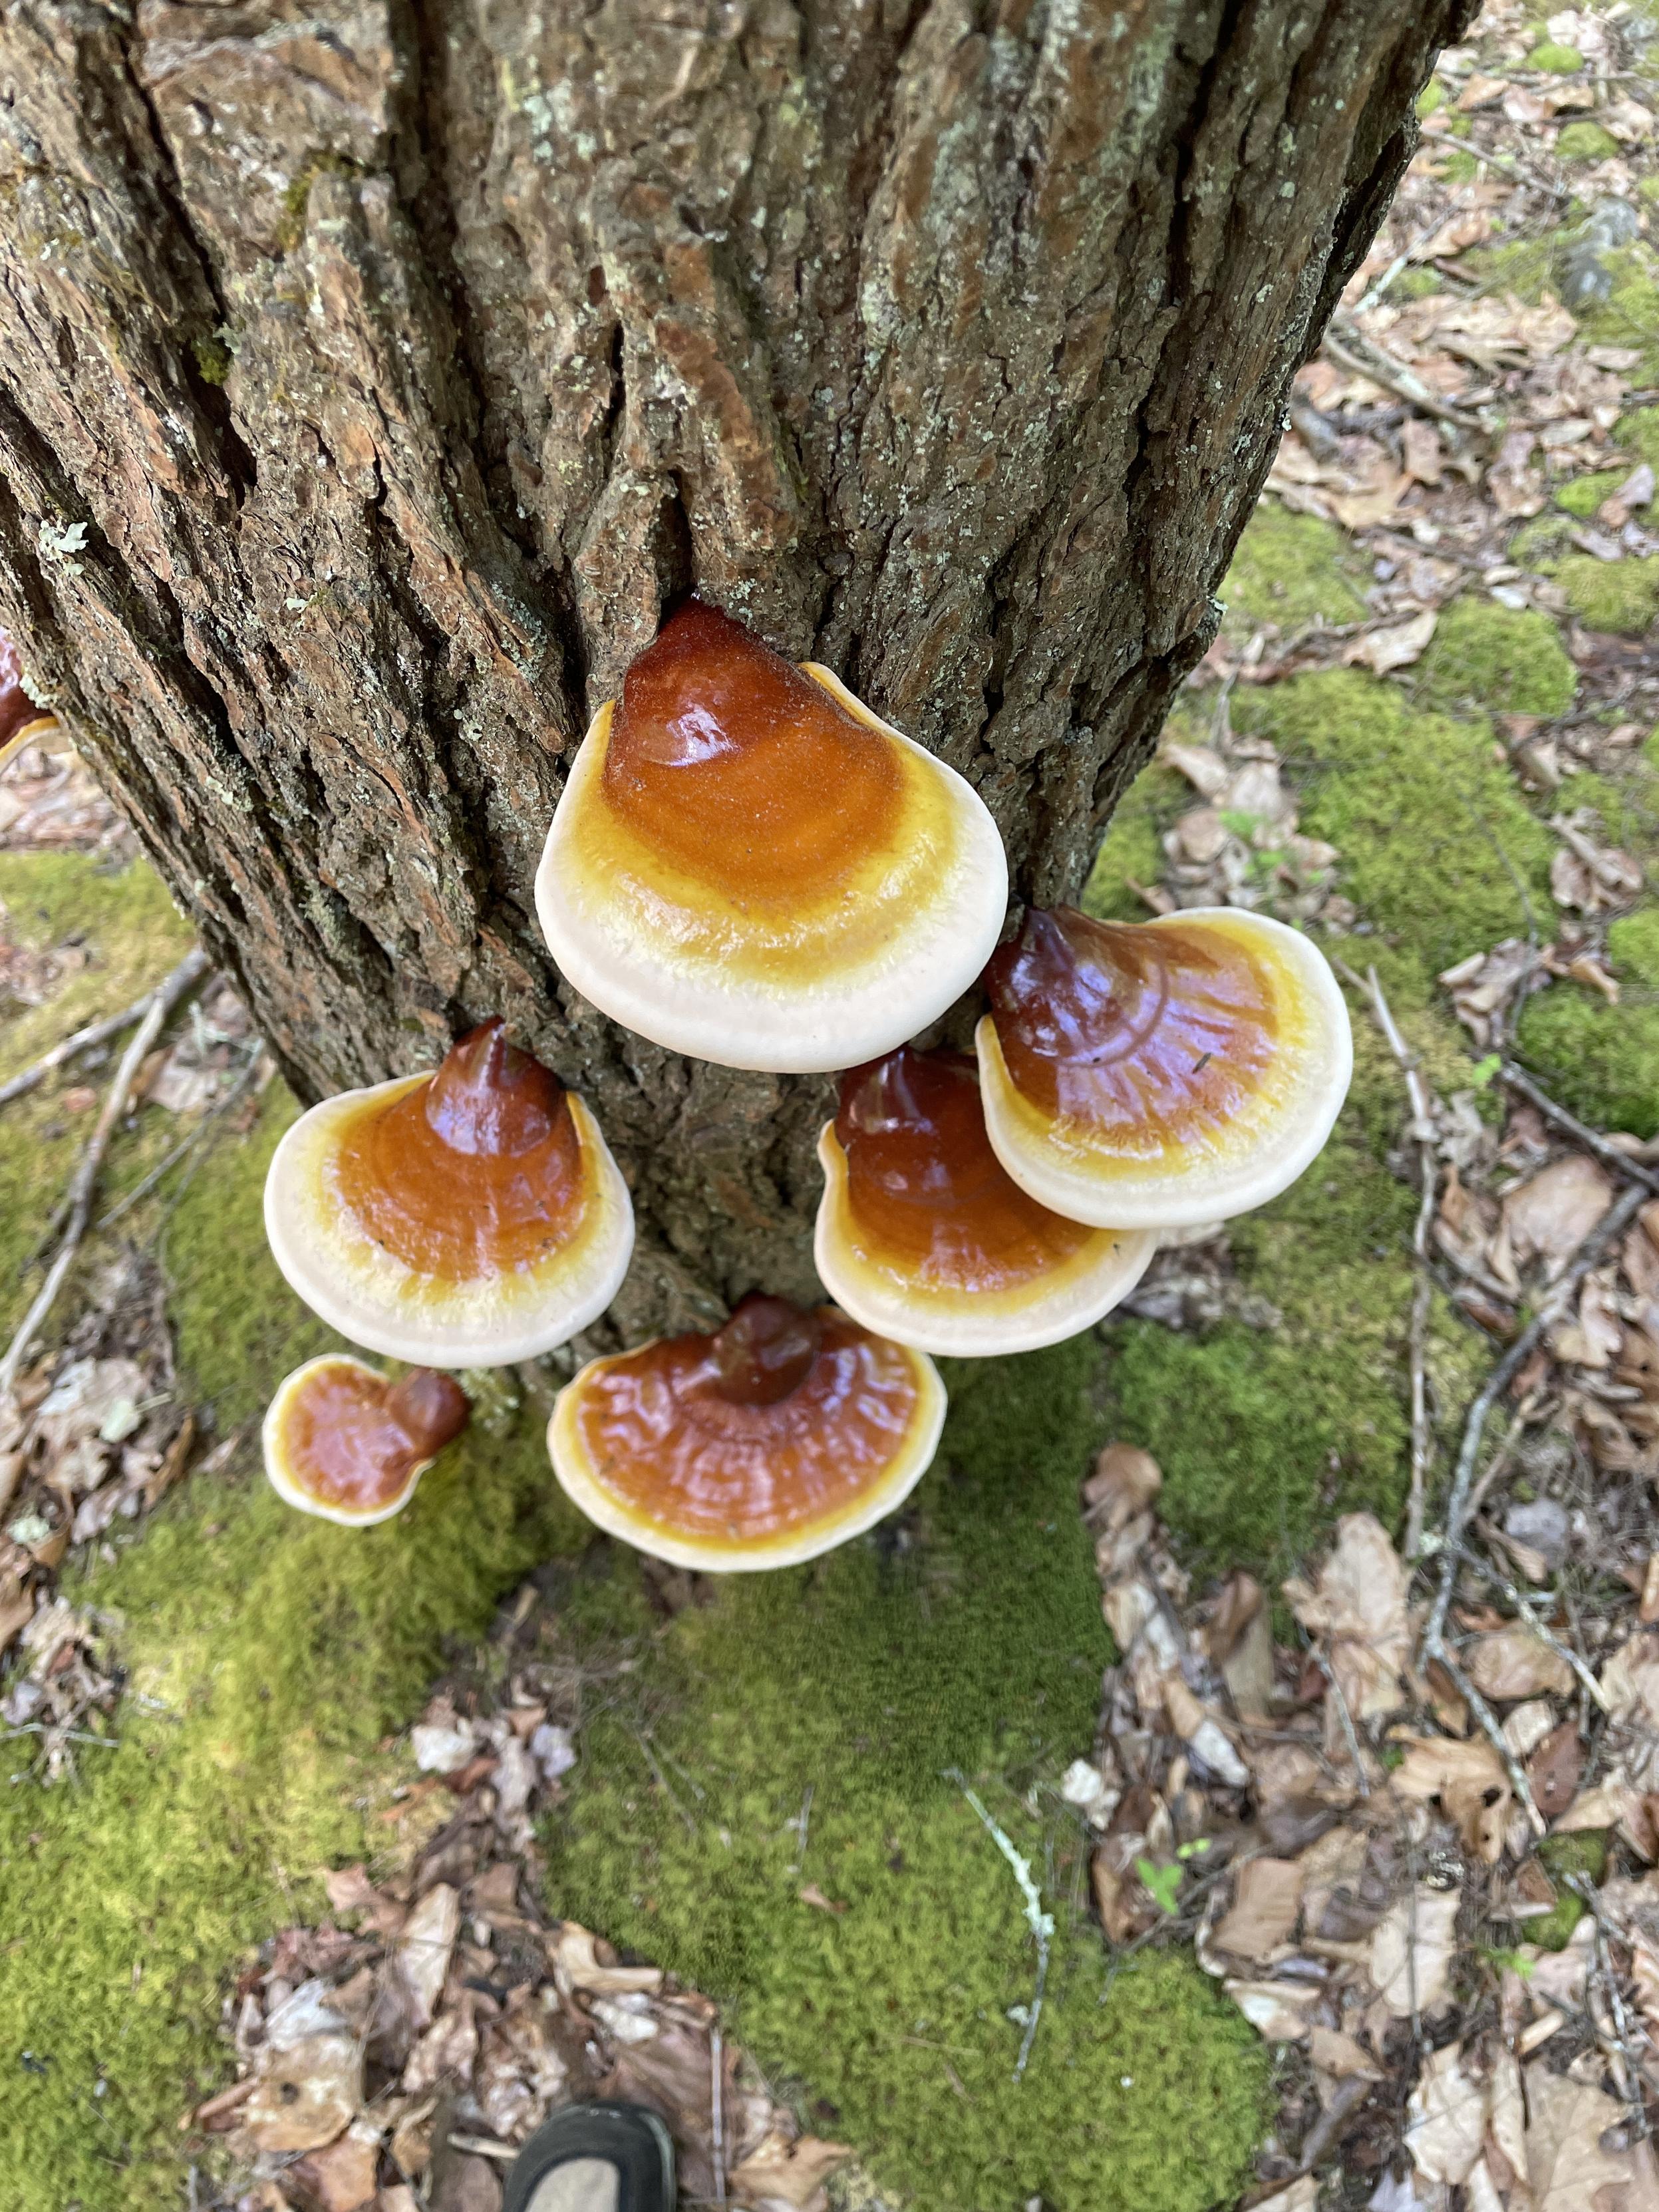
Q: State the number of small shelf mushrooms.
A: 1